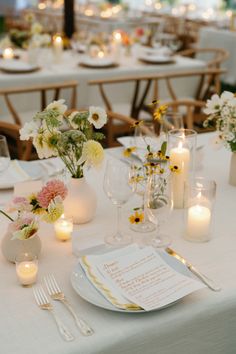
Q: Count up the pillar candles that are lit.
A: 2